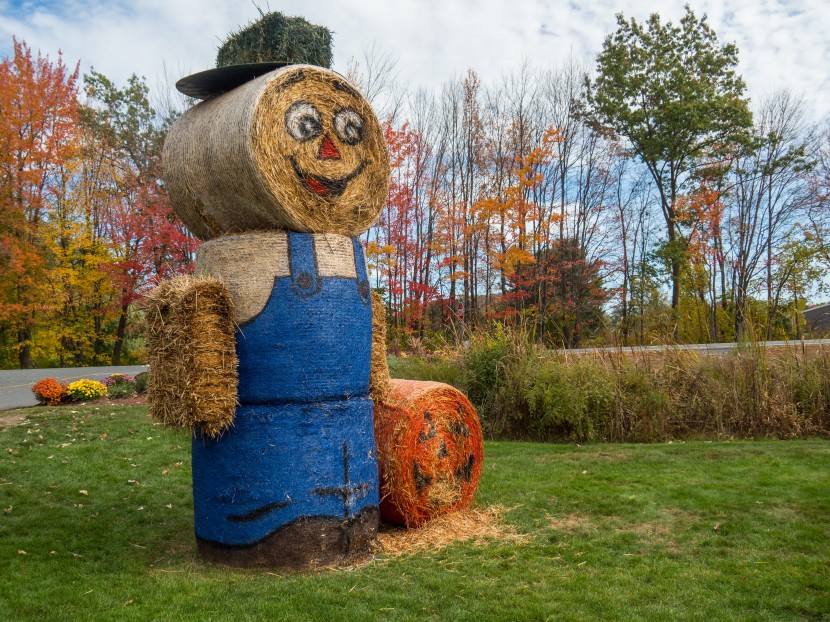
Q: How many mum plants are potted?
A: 0